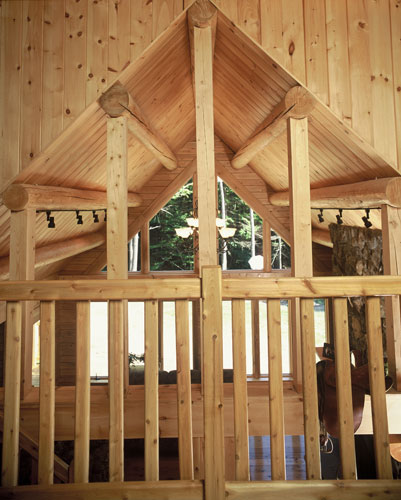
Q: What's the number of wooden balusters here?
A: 11